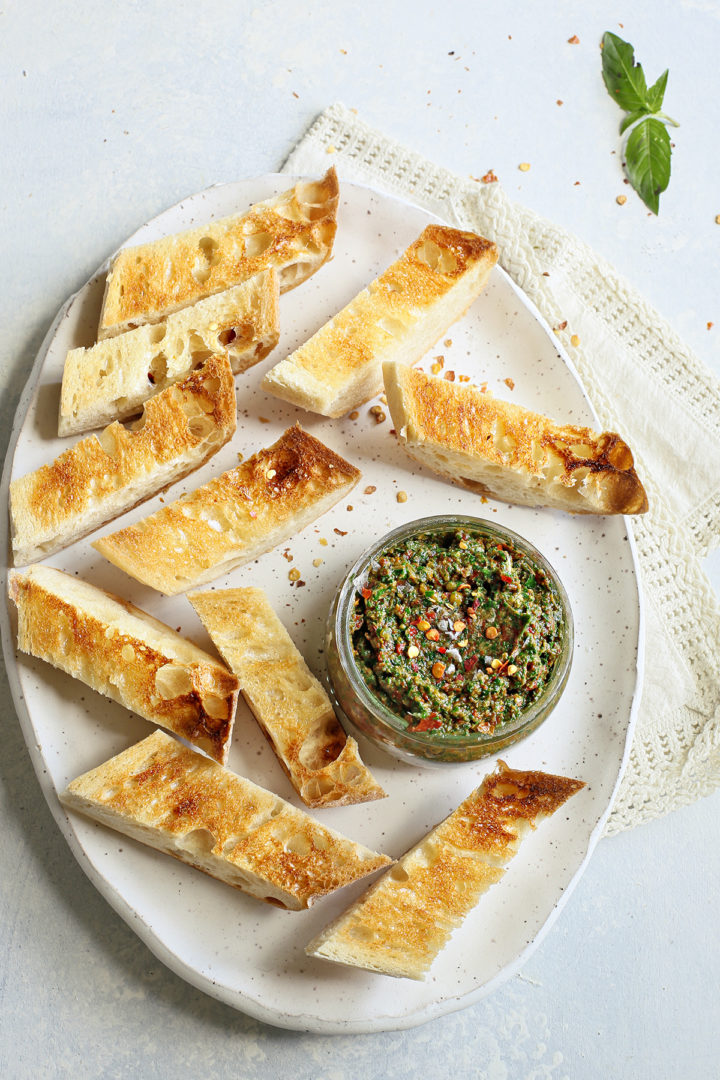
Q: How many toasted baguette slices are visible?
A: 10